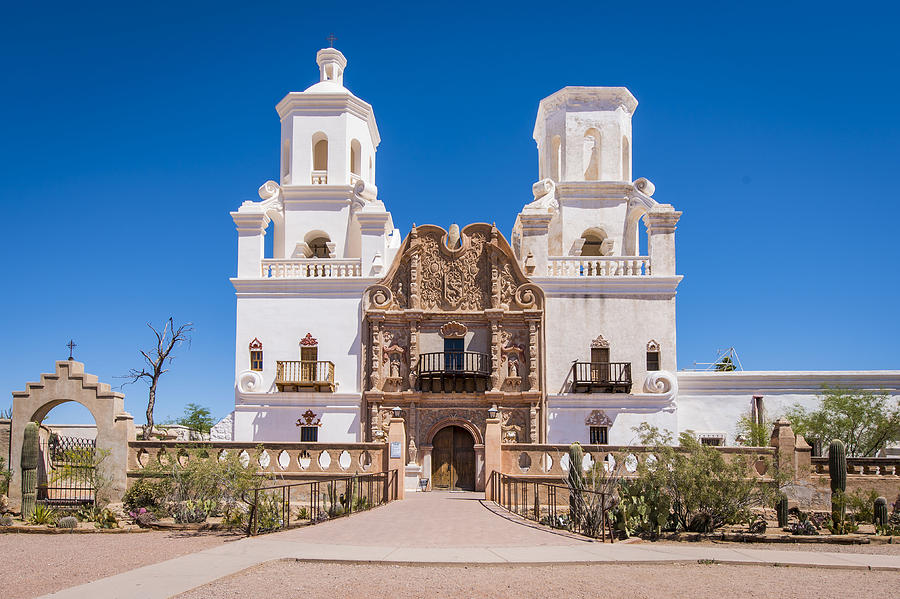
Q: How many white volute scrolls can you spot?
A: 6